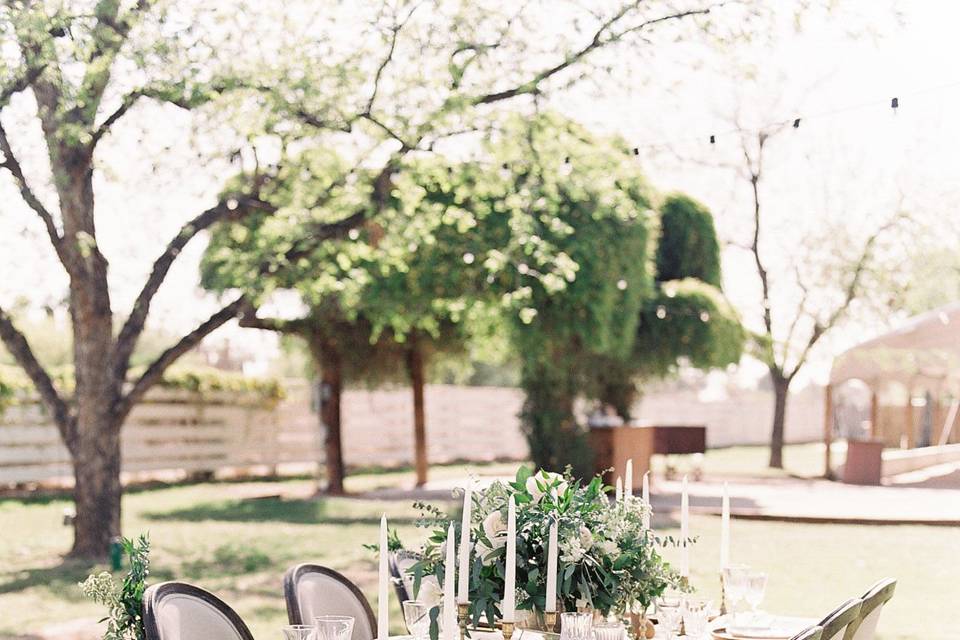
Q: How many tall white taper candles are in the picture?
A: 10